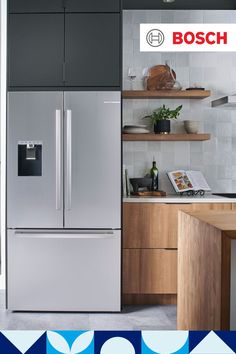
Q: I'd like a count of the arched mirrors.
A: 0